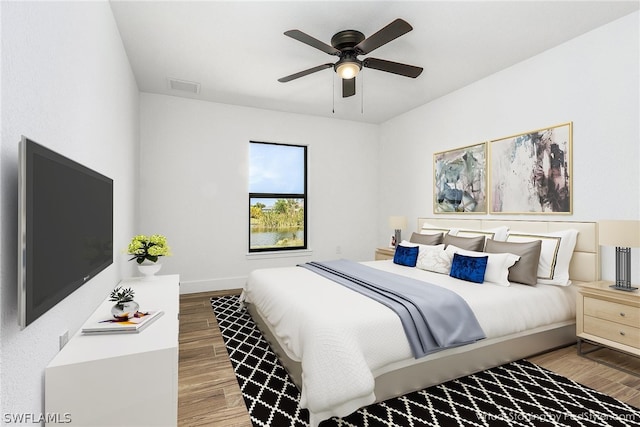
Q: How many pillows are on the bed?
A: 11